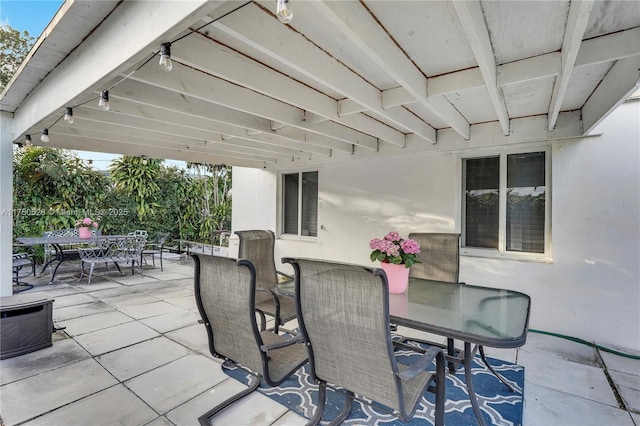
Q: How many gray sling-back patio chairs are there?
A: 4